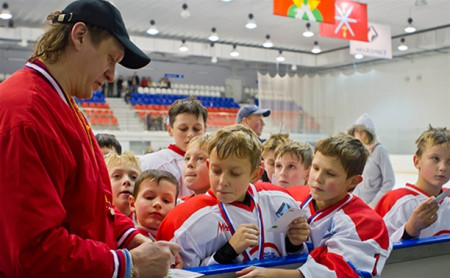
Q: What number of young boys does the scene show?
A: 10